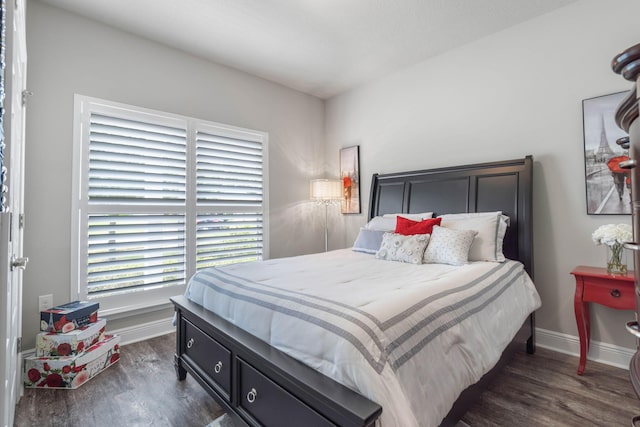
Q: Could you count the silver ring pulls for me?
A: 3